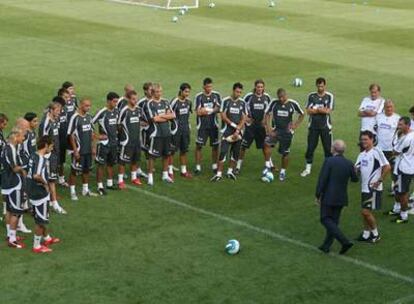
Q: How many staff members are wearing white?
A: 5